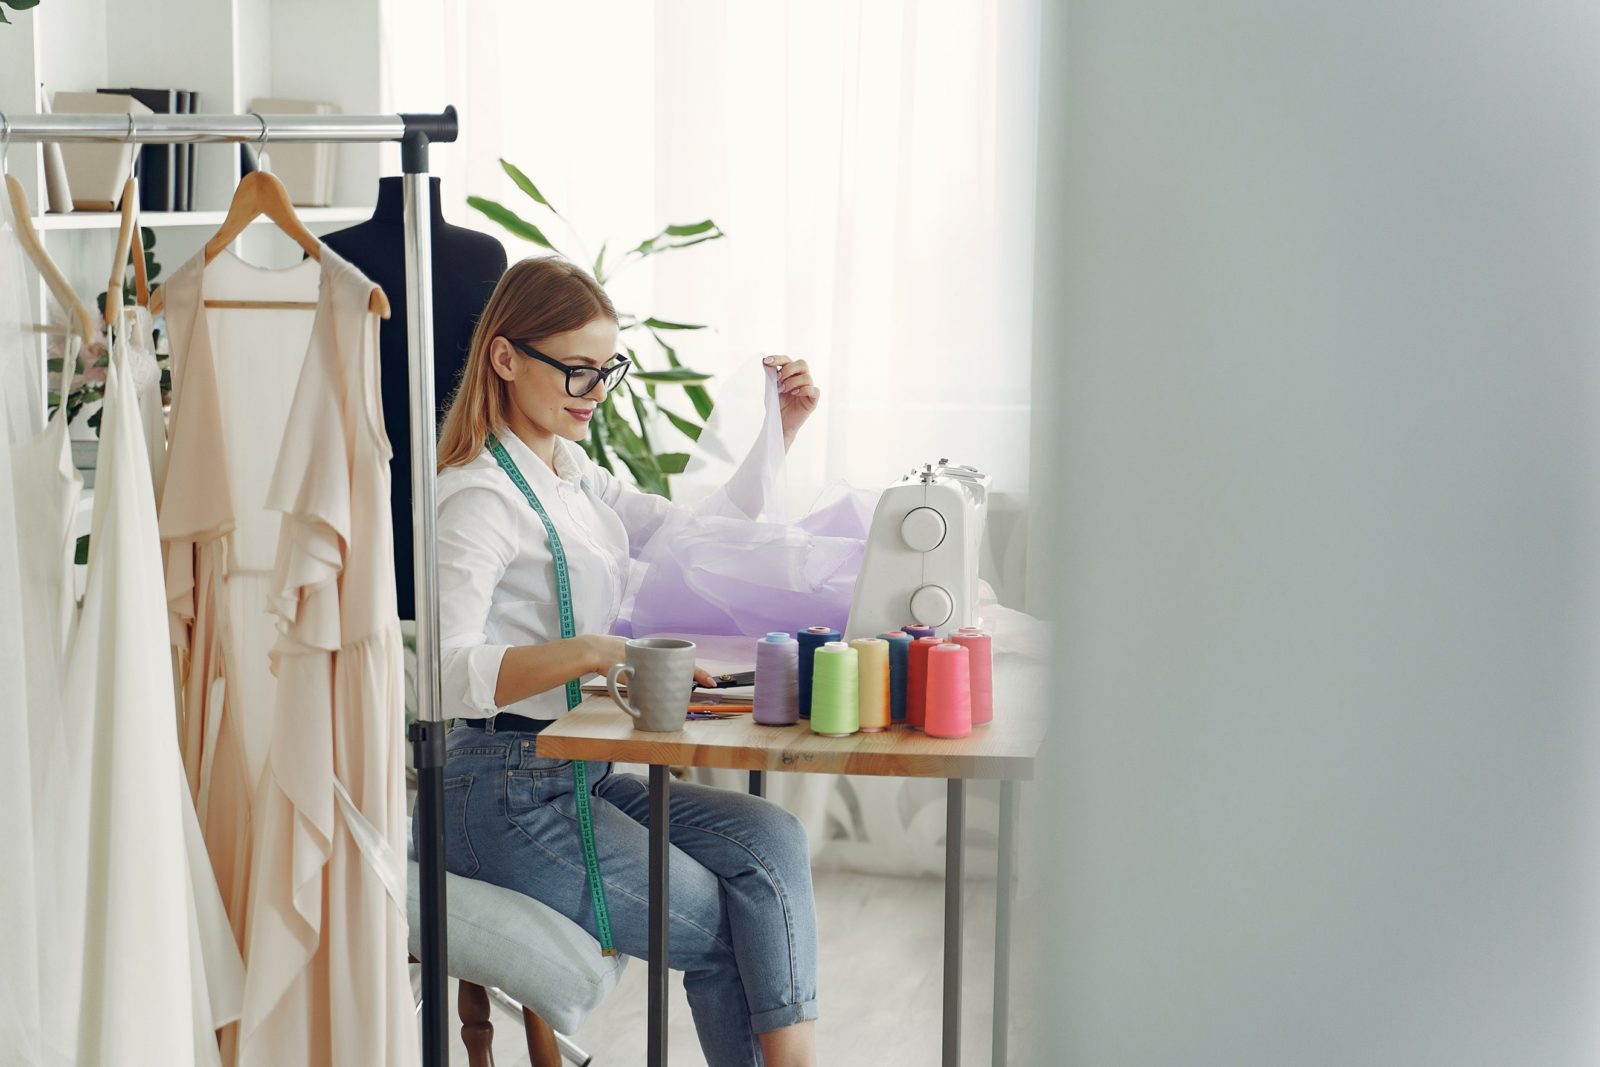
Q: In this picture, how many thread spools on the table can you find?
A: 10